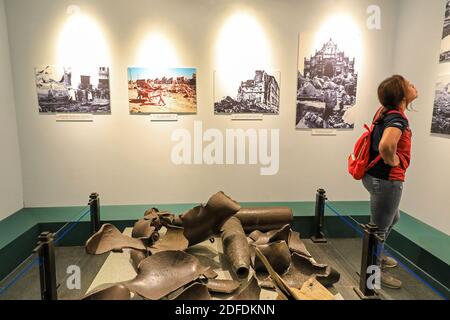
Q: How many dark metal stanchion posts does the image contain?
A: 4